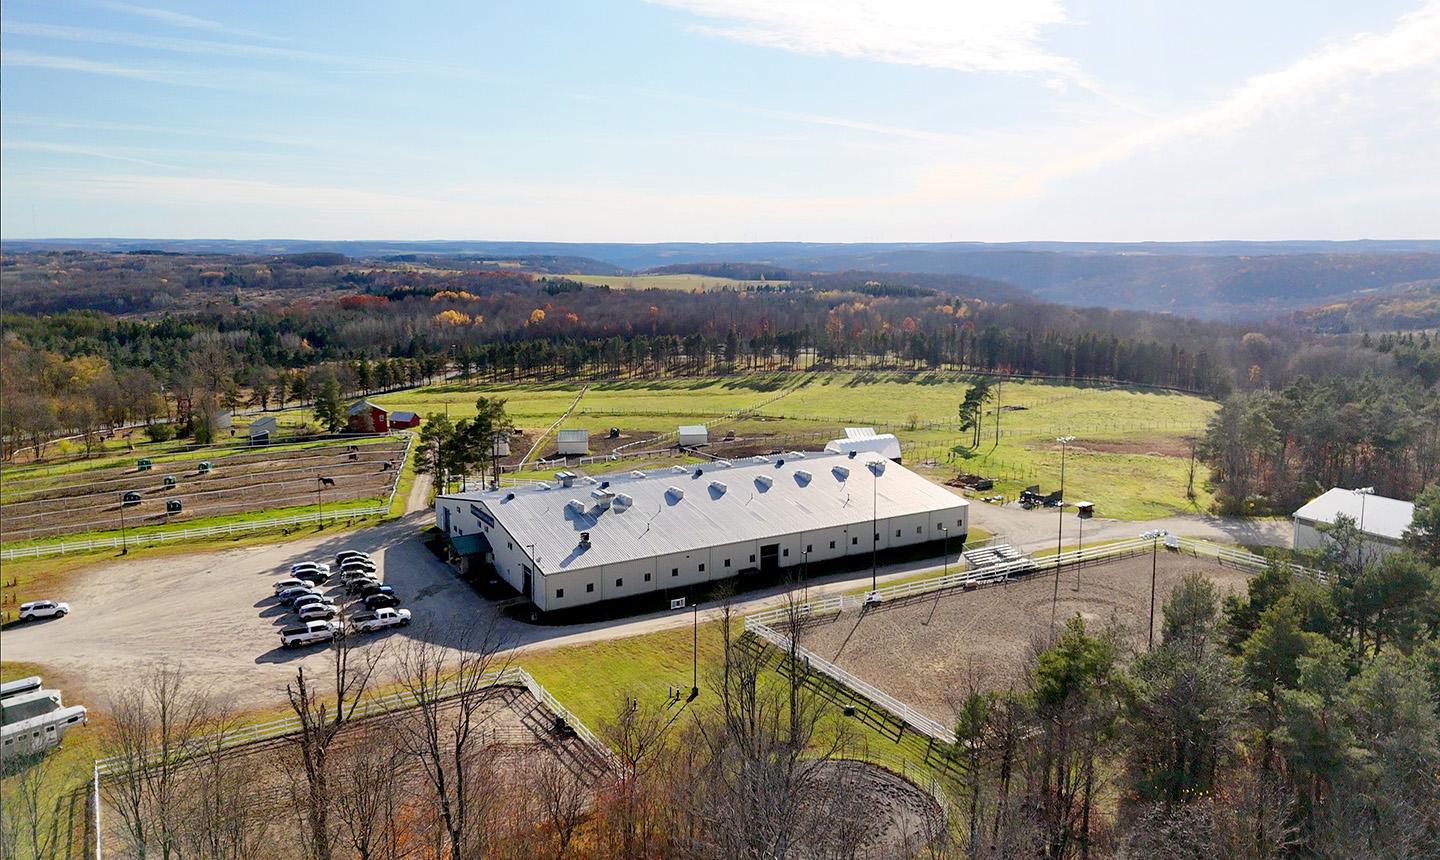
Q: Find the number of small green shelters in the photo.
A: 5